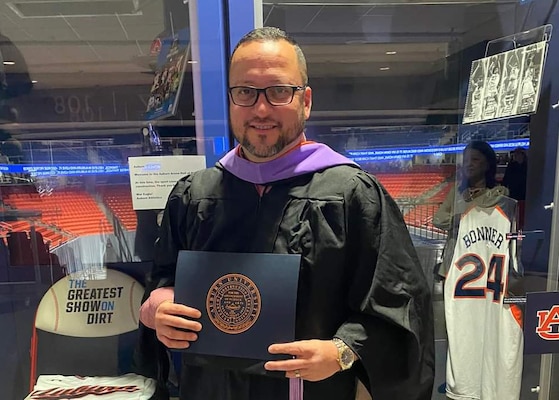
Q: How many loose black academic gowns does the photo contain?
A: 1